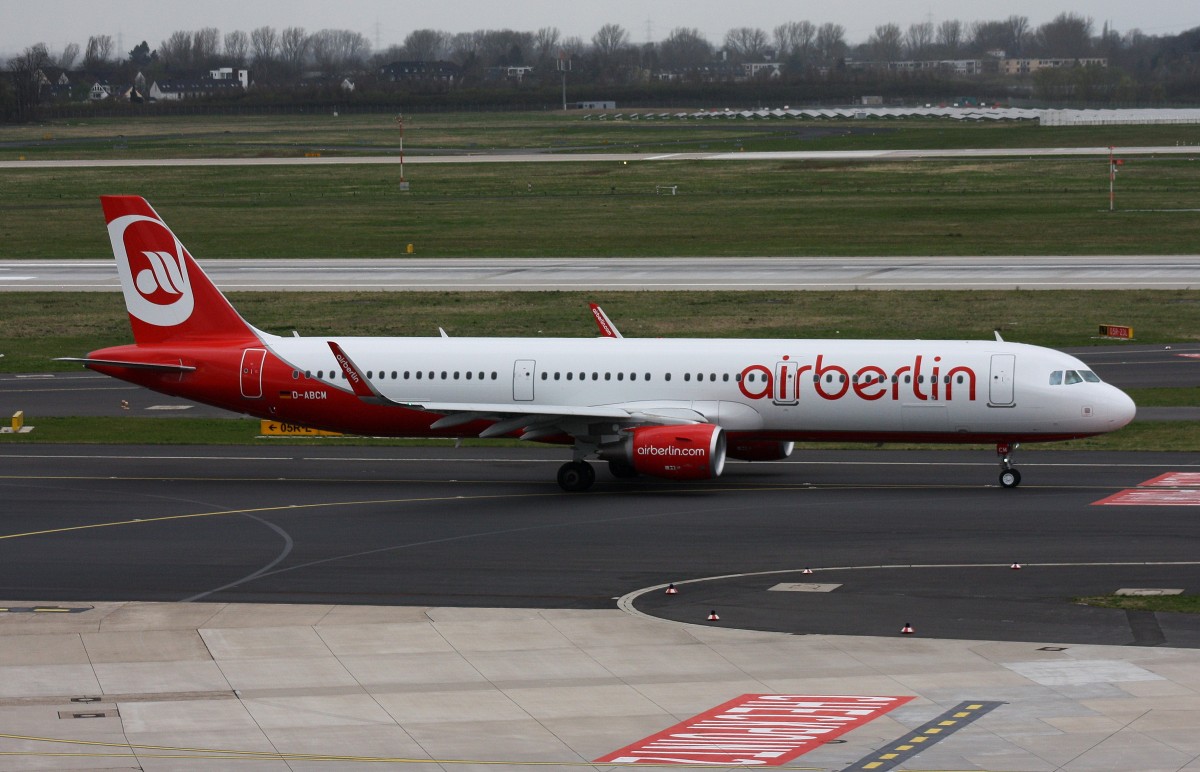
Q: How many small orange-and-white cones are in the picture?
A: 5